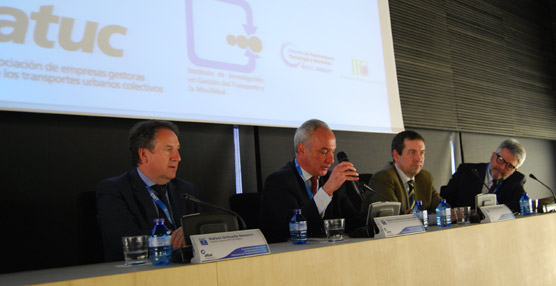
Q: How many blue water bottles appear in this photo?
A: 5